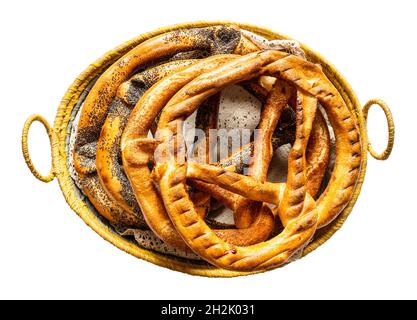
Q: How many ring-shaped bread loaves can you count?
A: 4